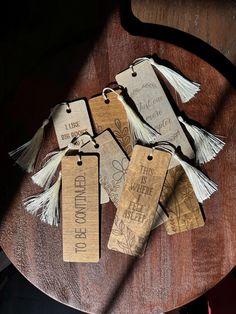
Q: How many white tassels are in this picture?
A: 7